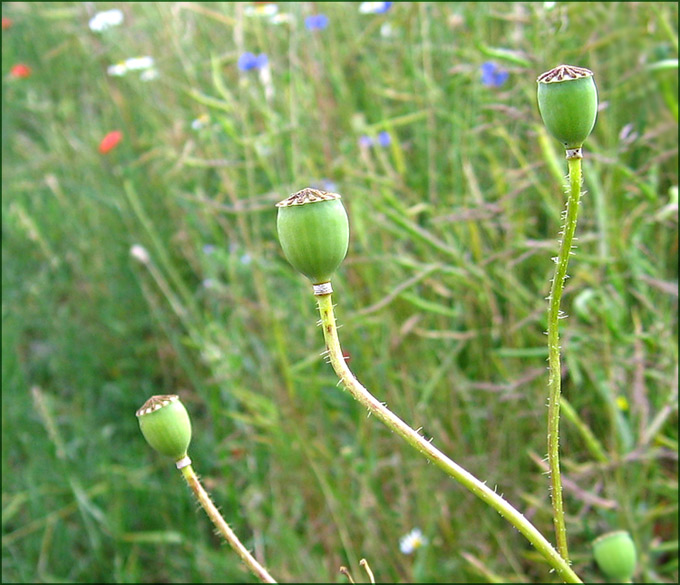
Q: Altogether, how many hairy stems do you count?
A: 3